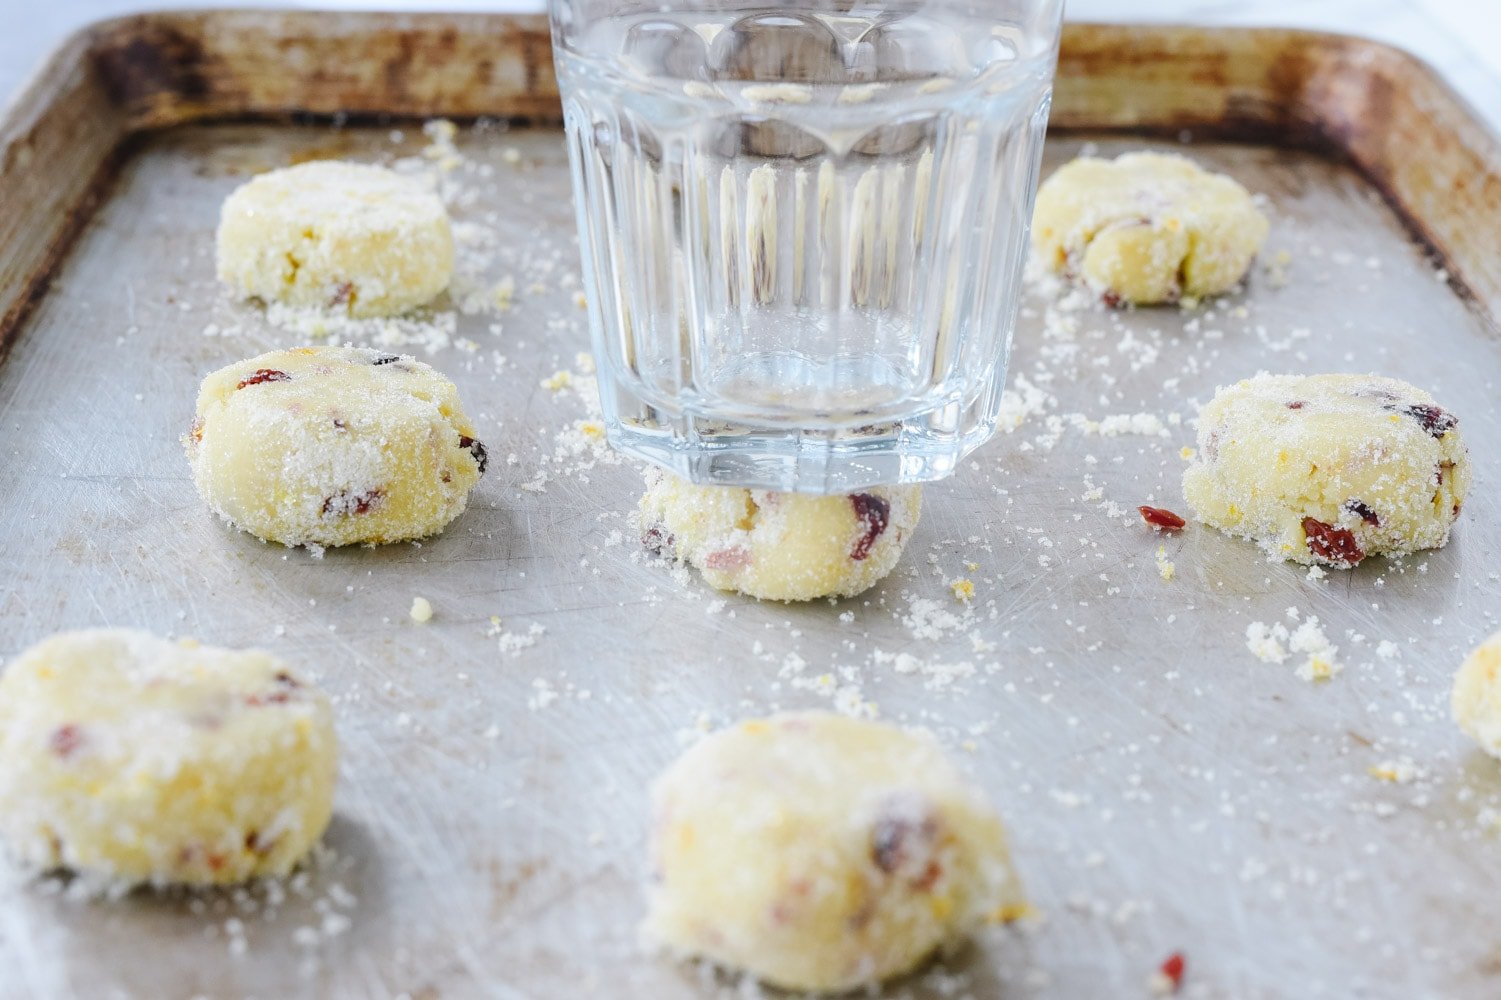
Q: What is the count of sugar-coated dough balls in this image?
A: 8